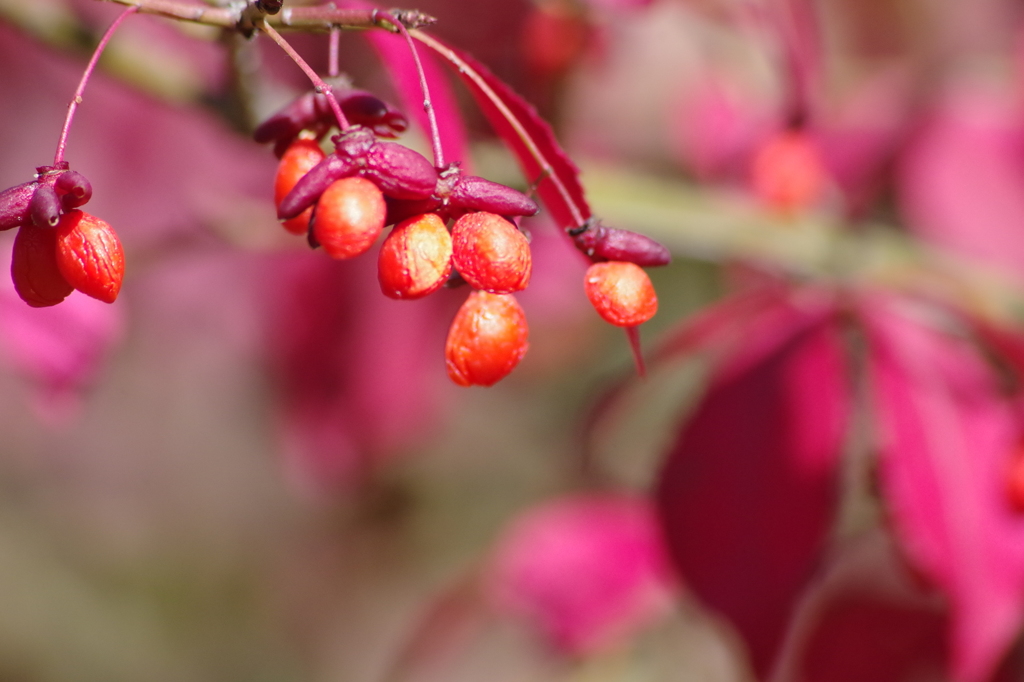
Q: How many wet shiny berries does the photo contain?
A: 8